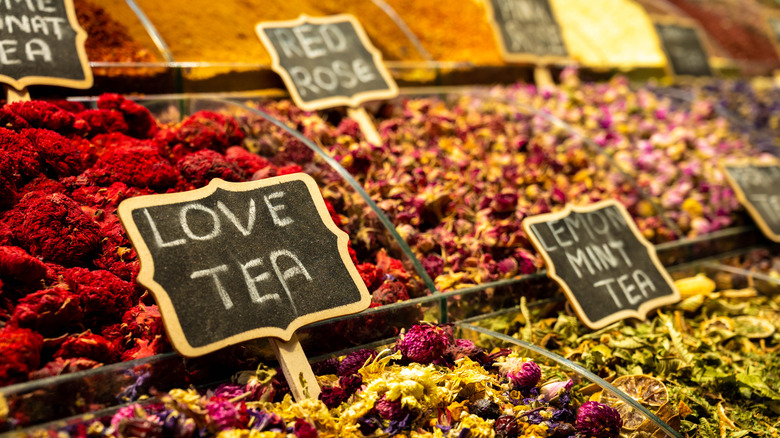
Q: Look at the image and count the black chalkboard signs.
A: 7